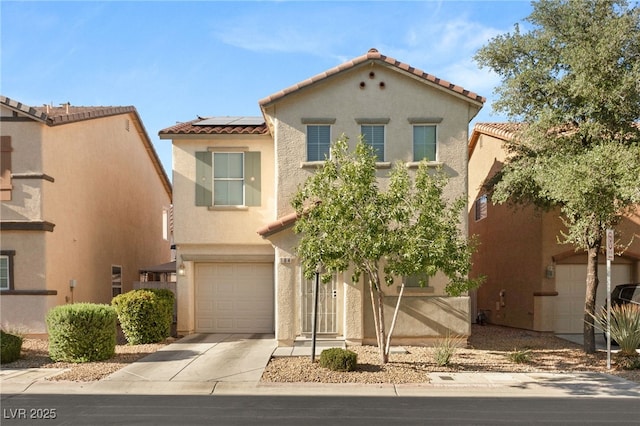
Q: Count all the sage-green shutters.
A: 2